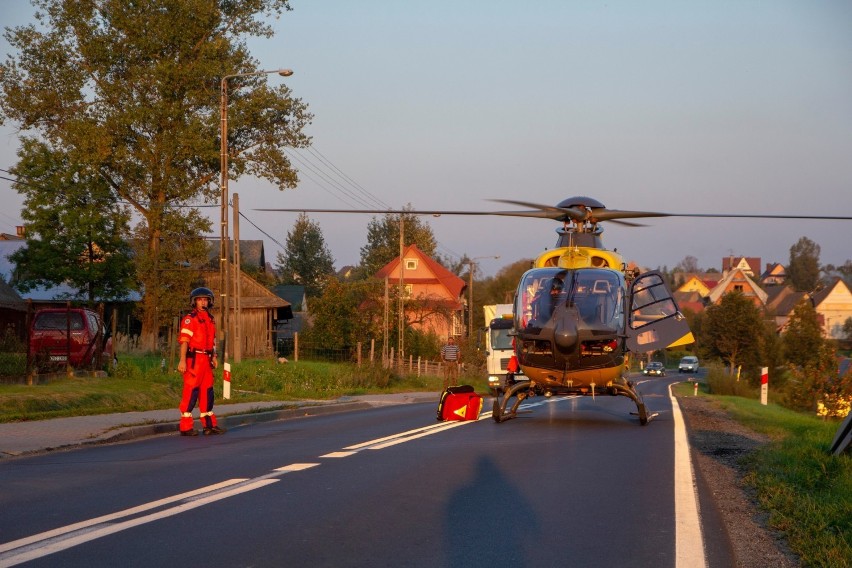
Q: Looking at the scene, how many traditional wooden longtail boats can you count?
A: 0